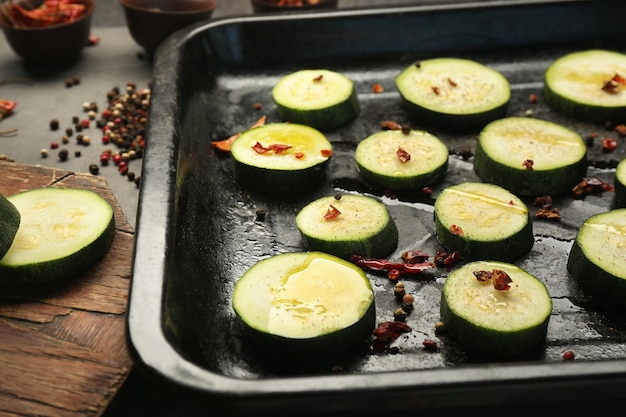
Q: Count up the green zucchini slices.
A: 13